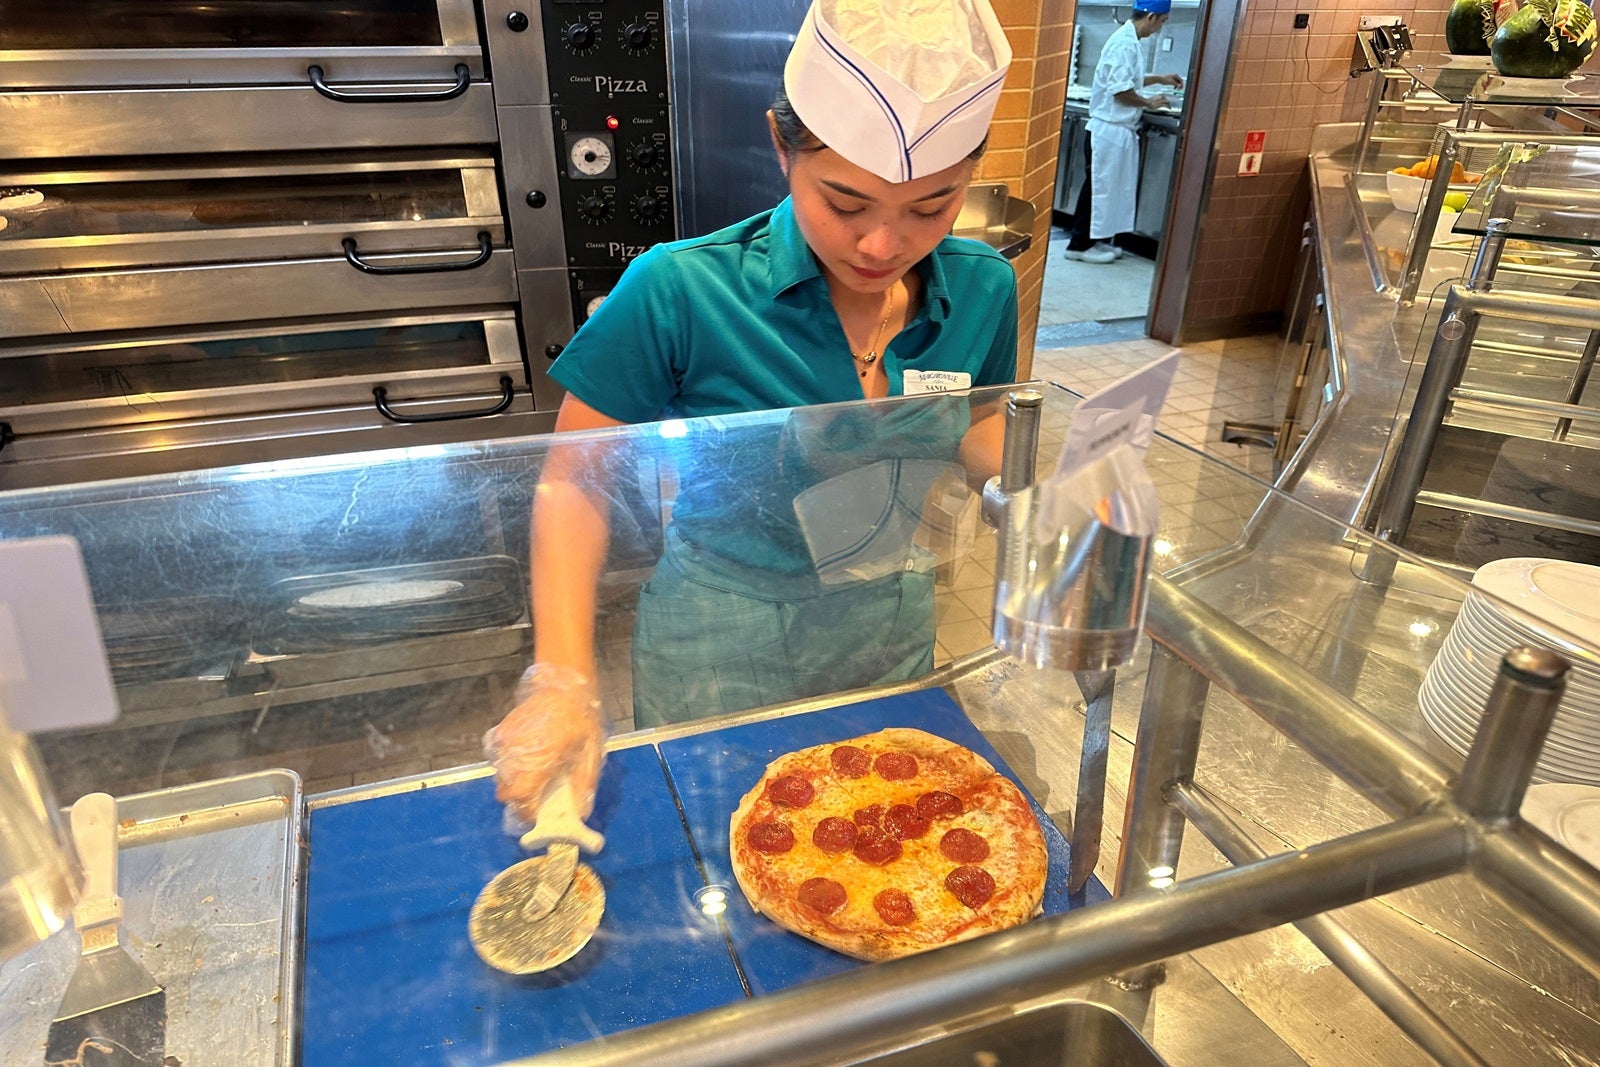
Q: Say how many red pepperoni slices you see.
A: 13